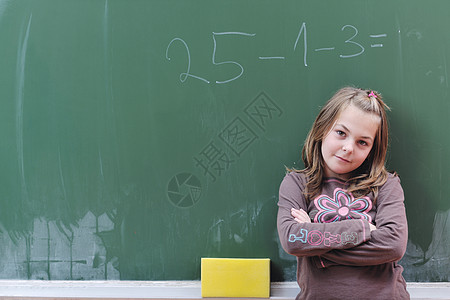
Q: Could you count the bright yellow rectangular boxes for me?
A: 1